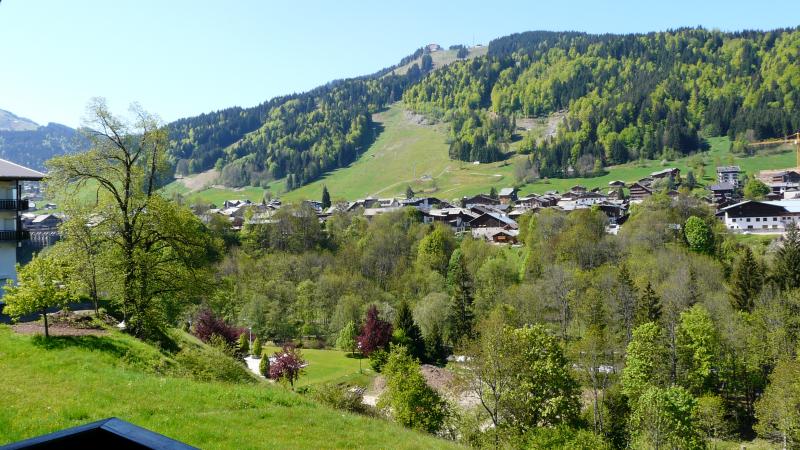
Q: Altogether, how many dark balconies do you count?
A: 2